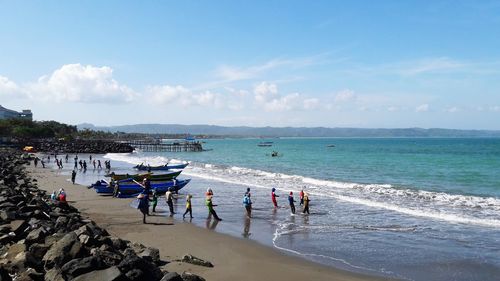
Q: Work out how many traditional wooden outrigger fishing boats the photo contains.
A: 3